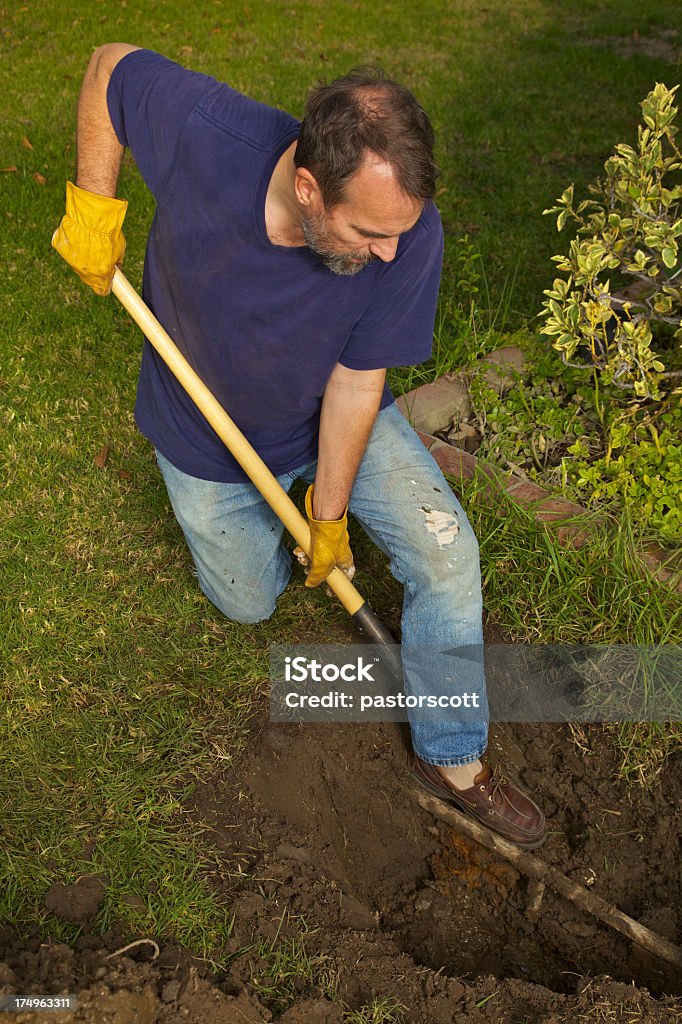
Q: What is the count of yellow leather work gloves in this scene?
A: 2